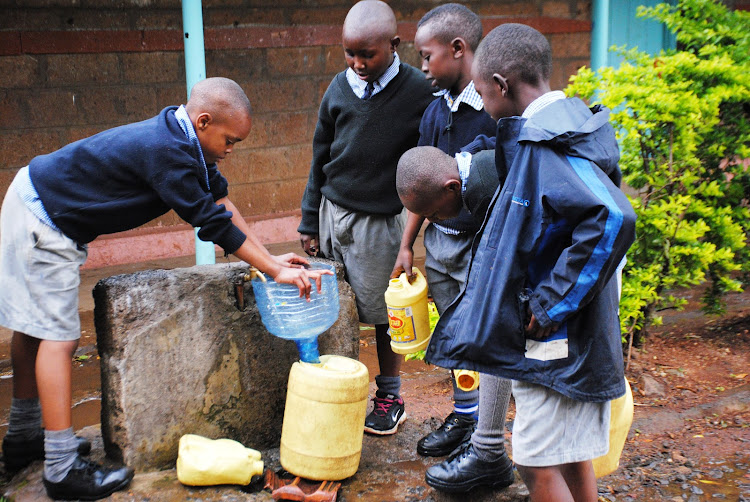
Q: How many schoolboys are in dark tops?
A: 5